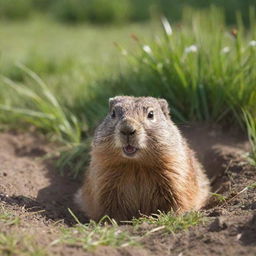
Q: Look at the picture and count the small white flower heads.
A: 5